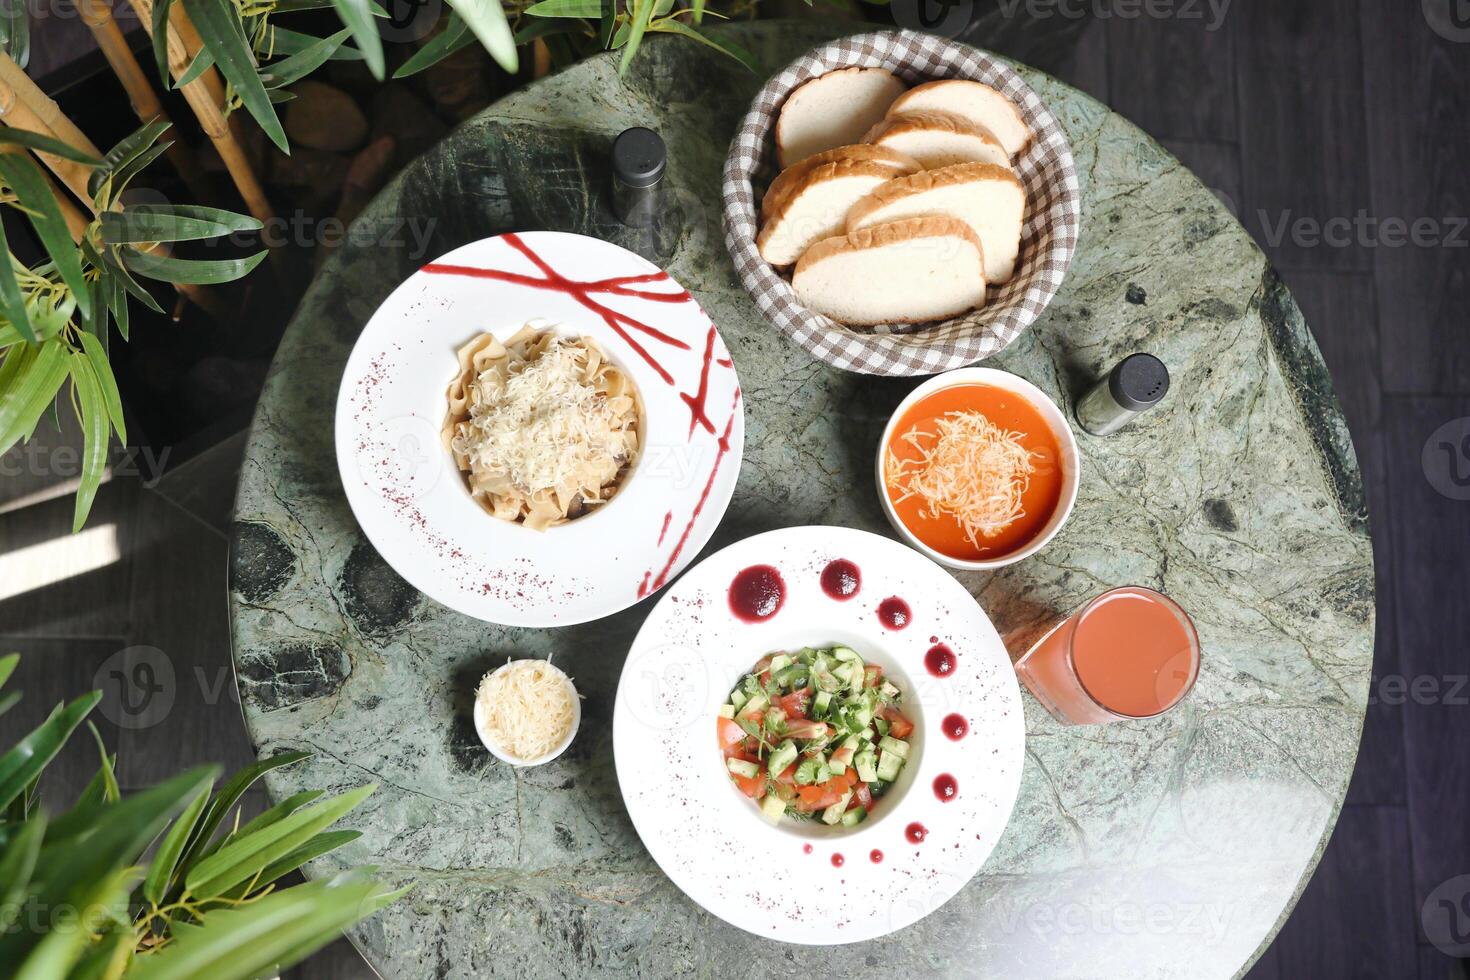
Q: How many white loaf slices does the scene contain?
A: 7